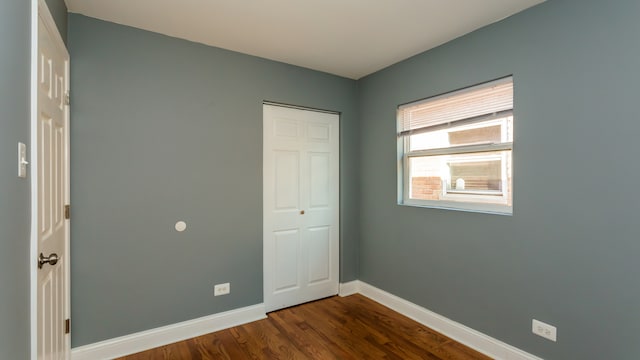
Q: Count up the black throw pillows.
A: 0